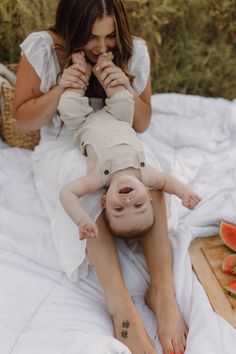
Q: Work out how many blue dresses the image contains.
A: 0